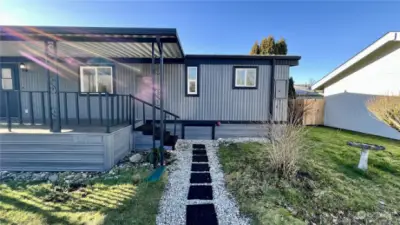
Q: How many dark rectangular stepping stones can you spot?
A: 7